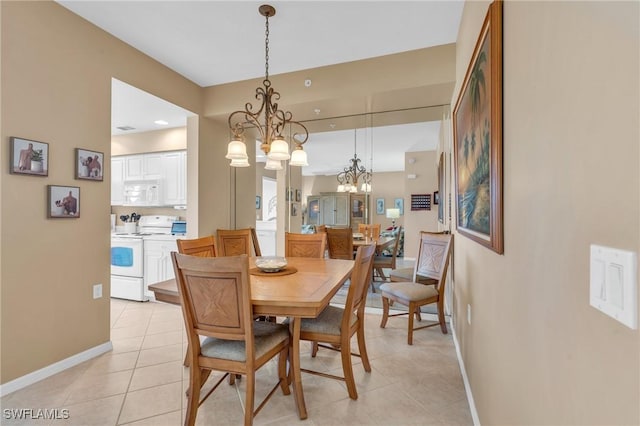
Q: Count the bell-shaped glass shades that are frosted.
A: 5